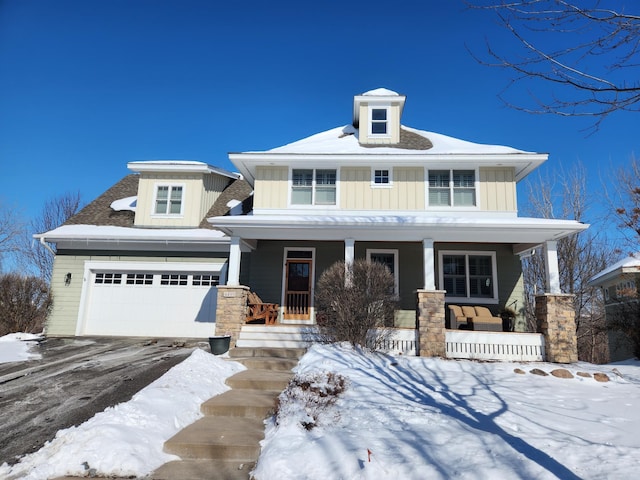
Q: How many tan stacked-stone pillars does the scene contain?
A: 3